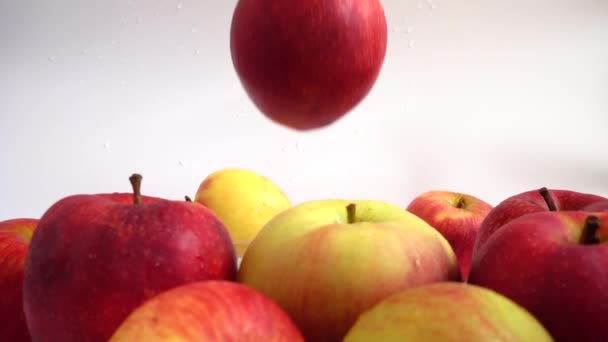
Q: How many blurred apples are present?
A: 1